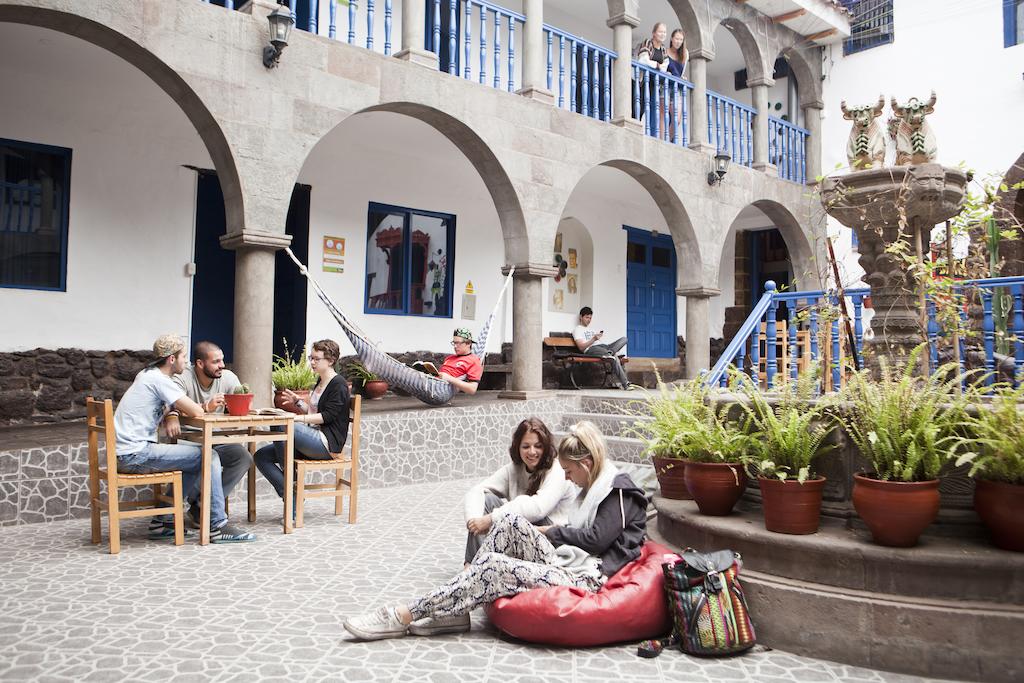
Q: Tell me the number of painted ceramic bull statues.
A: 2